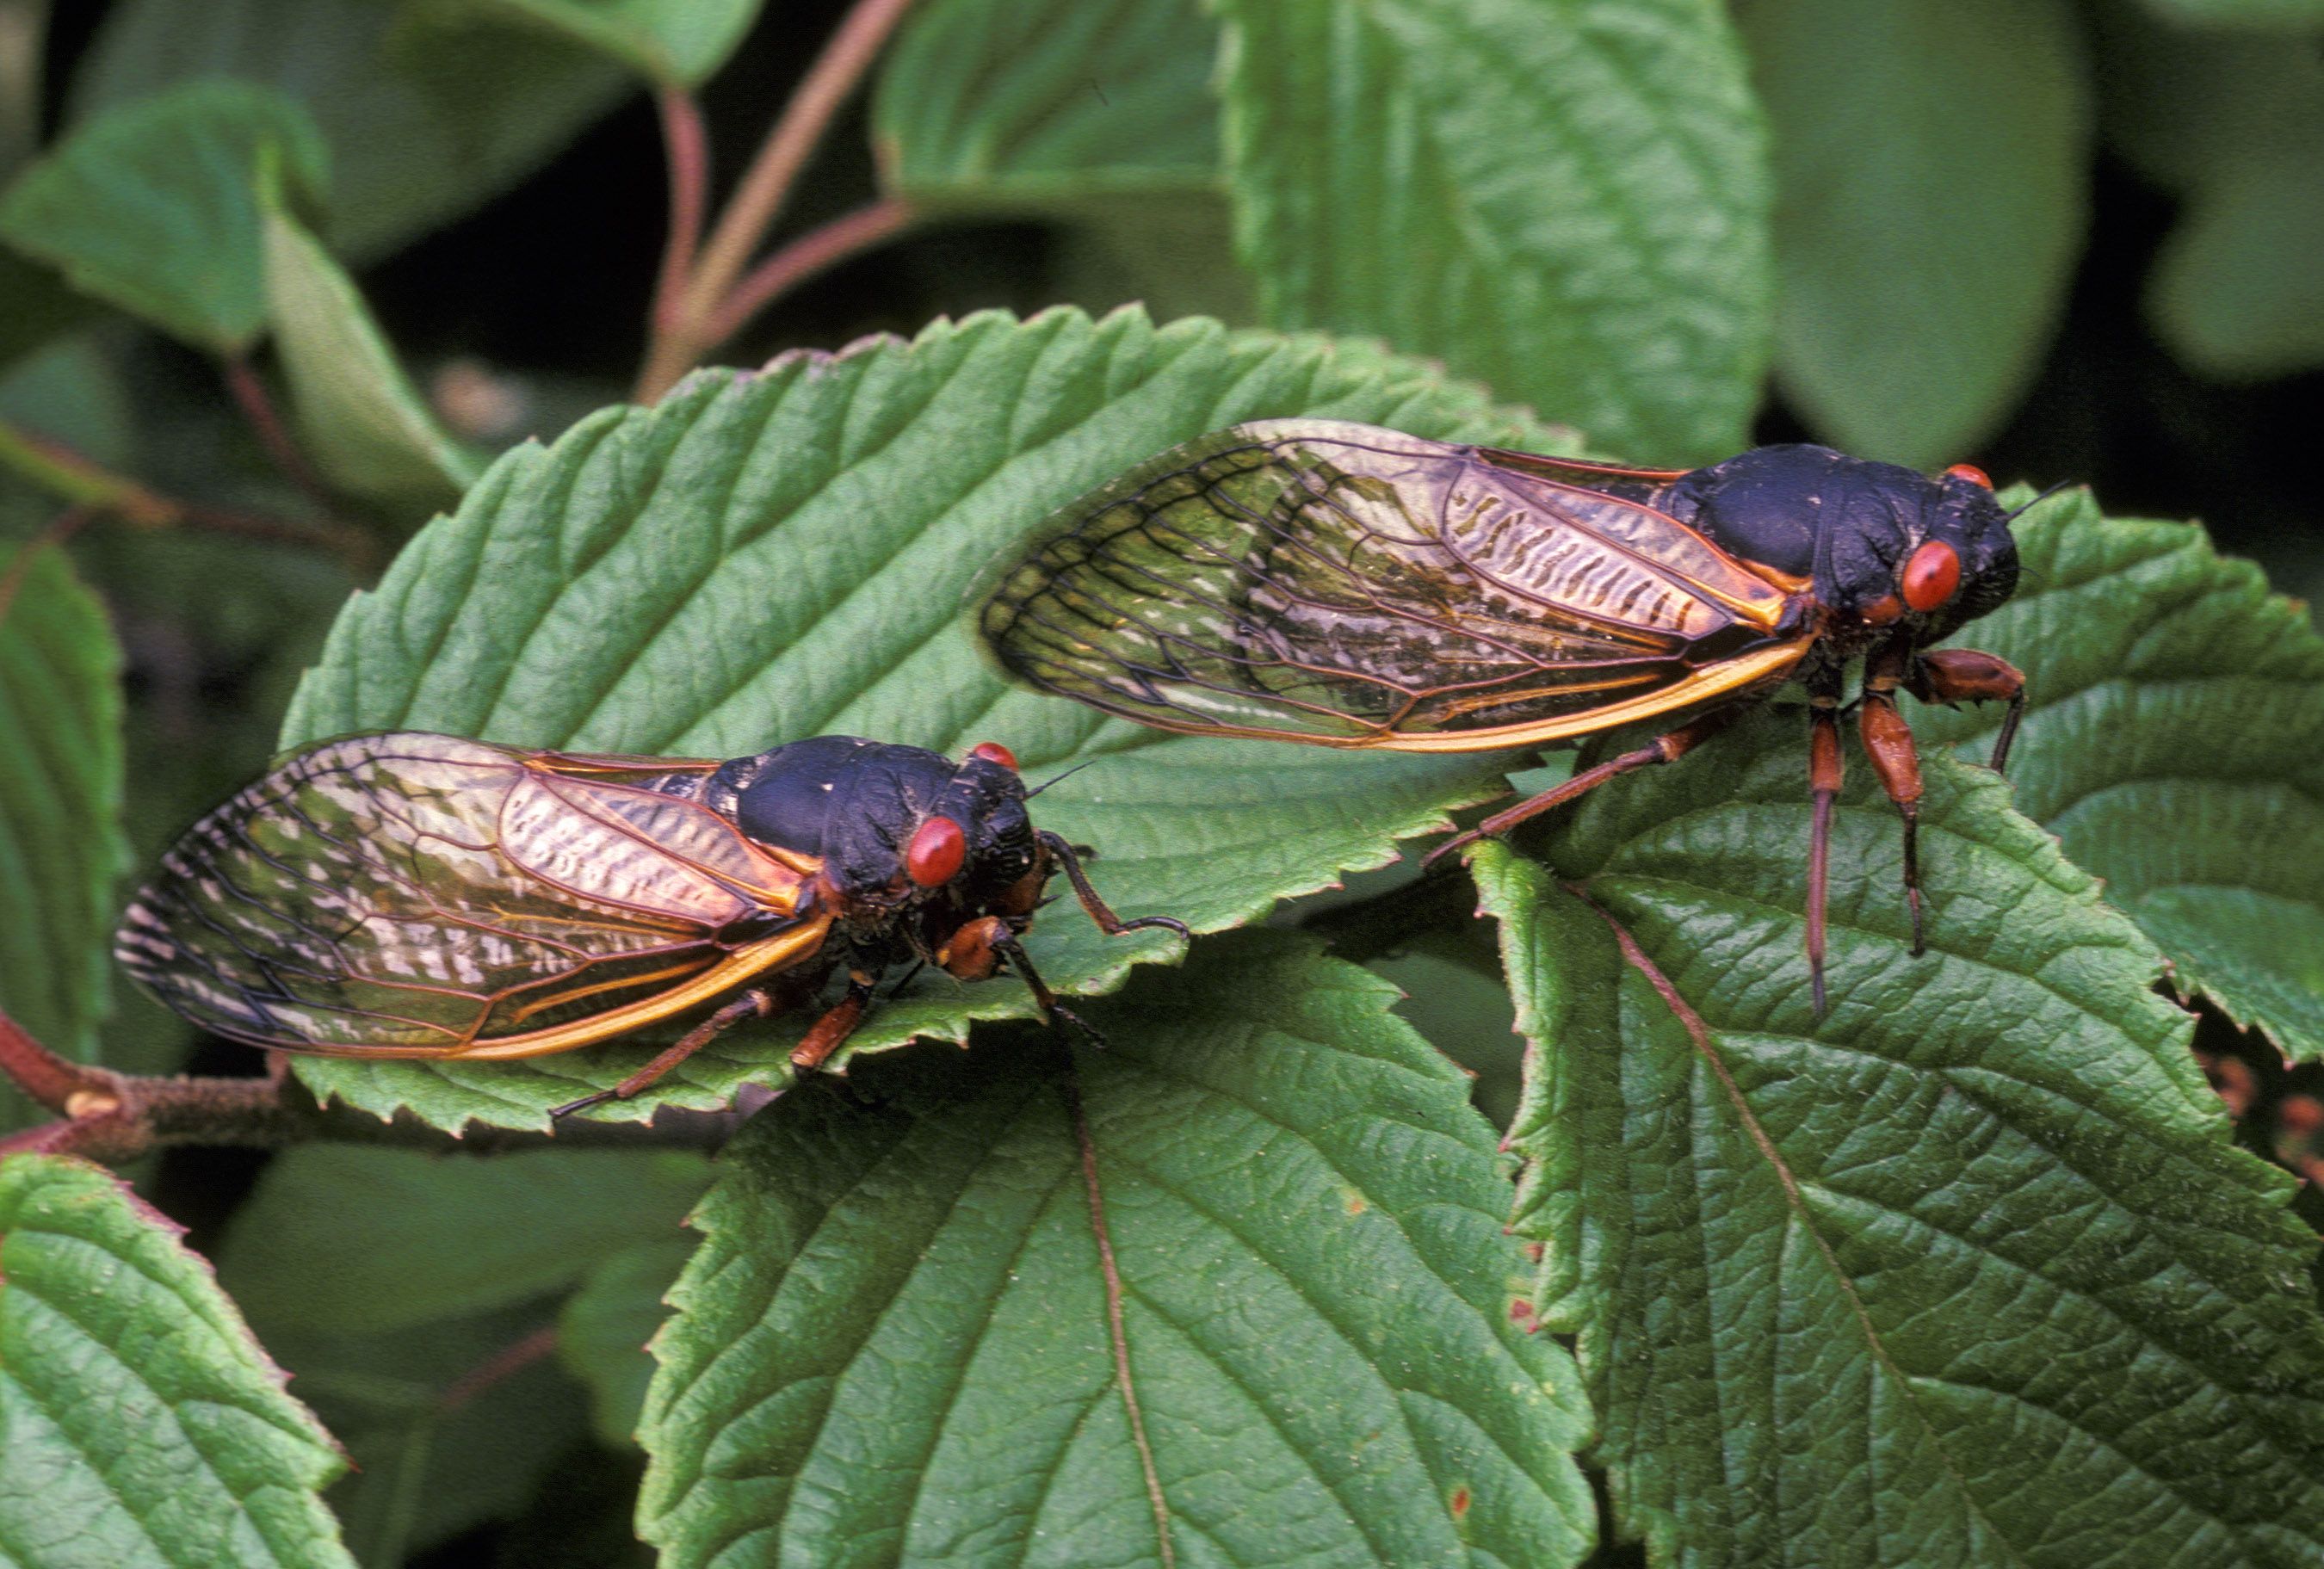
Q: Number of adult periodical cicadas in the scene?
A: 2